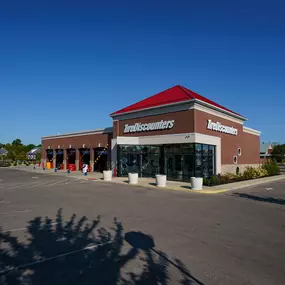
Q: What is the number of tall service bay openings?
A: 5